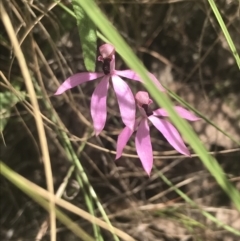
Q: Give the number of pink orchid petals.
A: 8